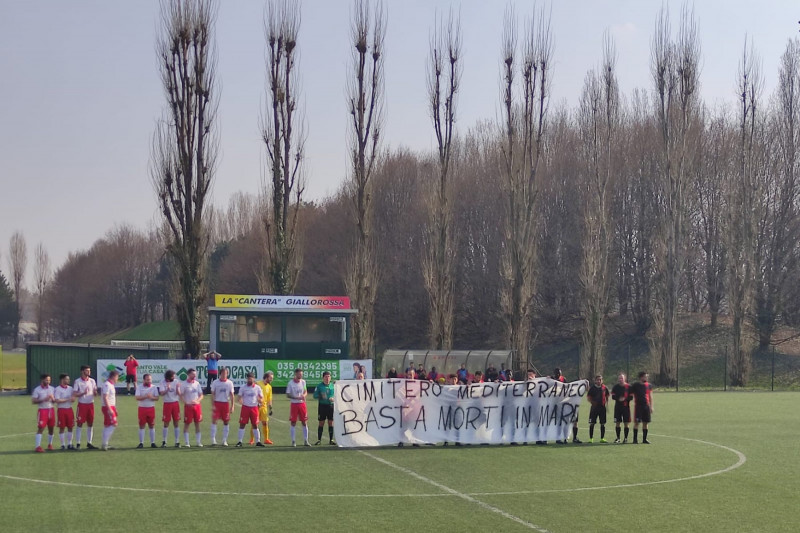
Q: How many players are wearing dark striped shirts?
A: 3